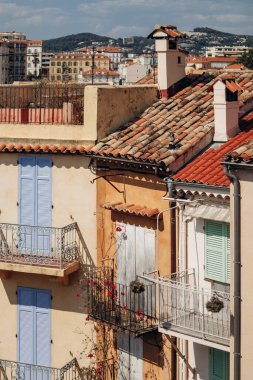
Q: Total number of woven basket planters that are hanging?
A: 2